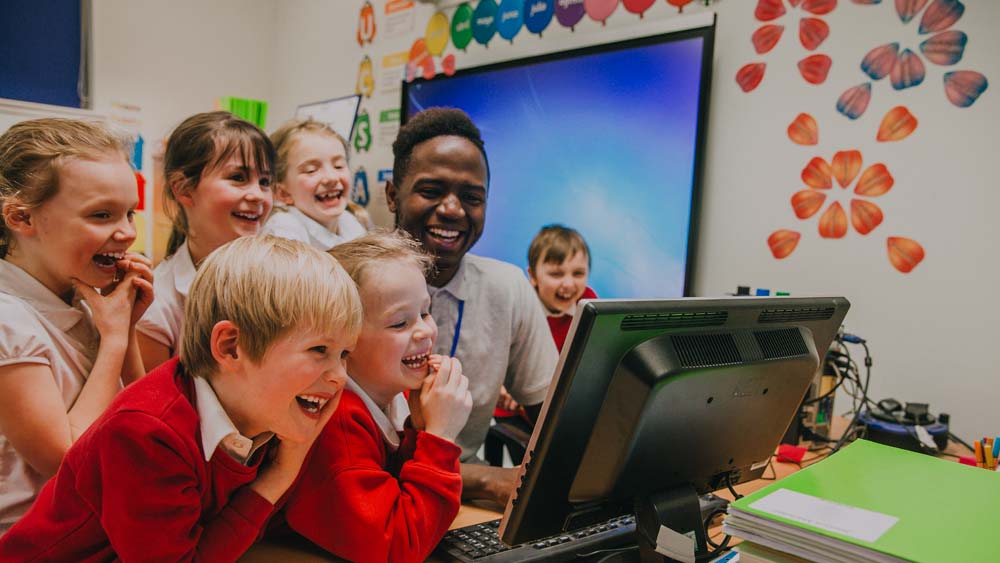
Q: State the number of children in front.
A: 2